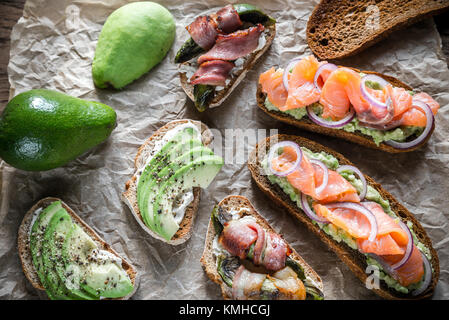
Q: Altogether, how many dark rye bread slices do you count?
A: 3